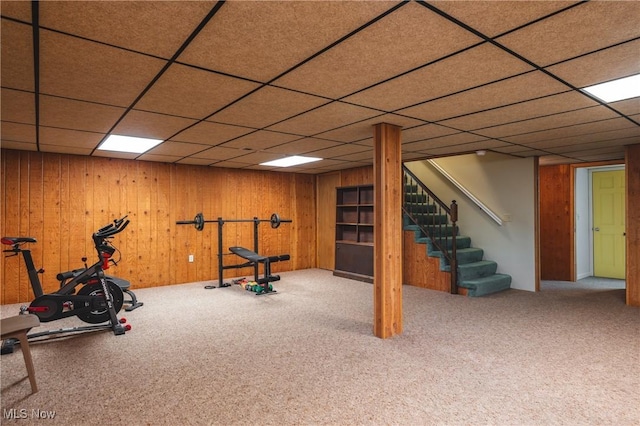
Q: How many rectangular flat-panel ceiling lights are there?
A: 3